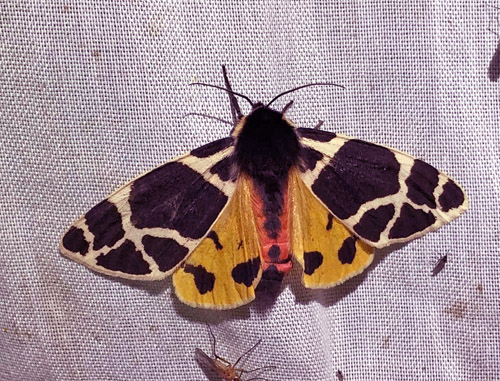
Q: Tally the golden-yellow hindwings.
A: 2